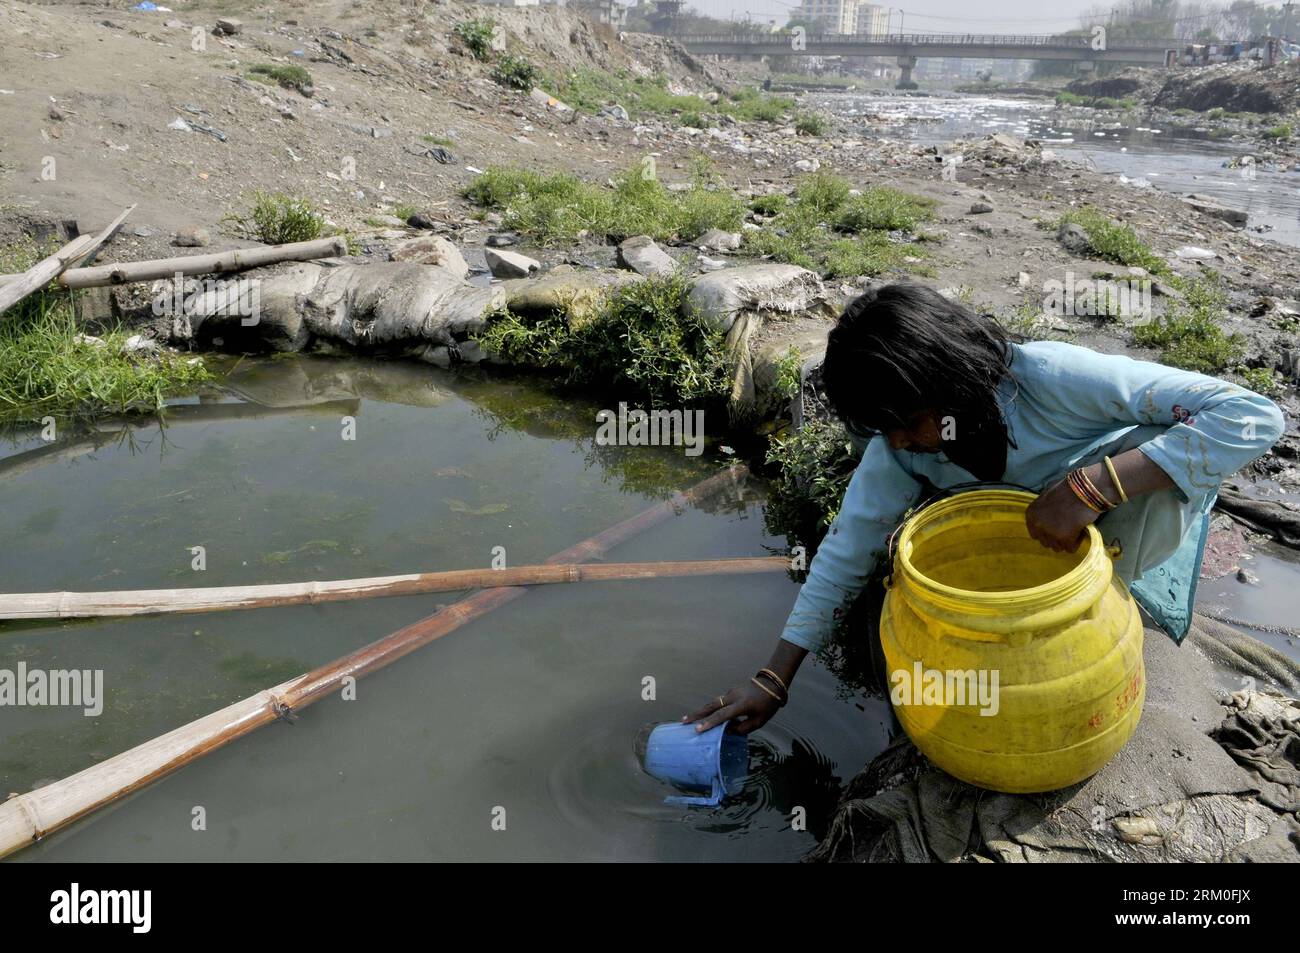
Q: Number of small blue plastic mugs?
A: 1